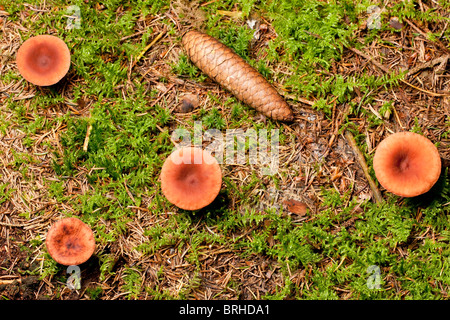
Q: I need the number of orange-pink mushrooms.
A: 4